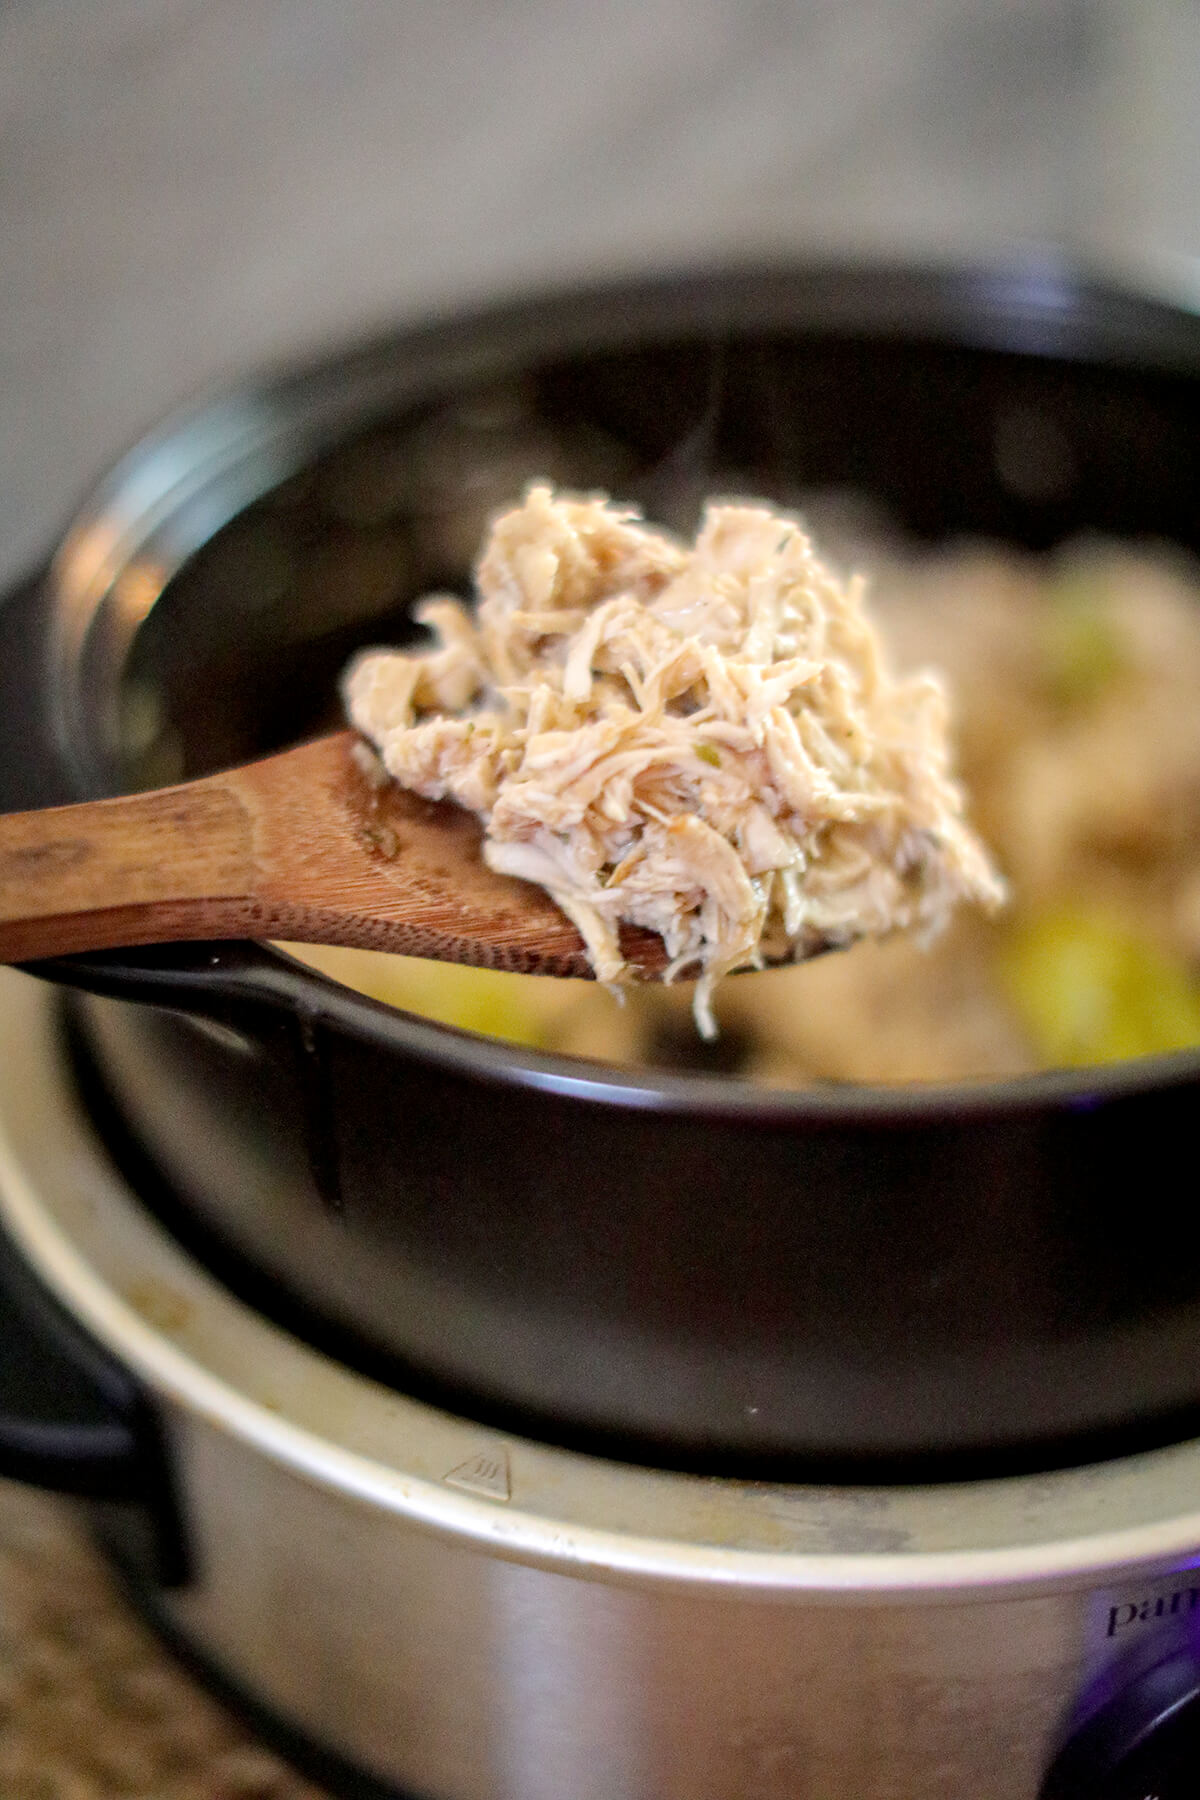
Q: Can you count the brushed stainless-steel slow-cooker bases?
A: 1